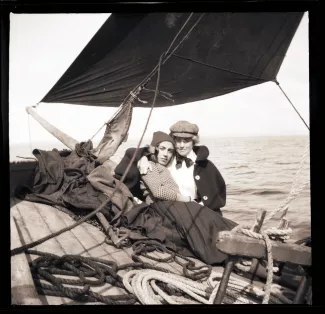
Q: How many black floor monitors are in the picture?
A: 0